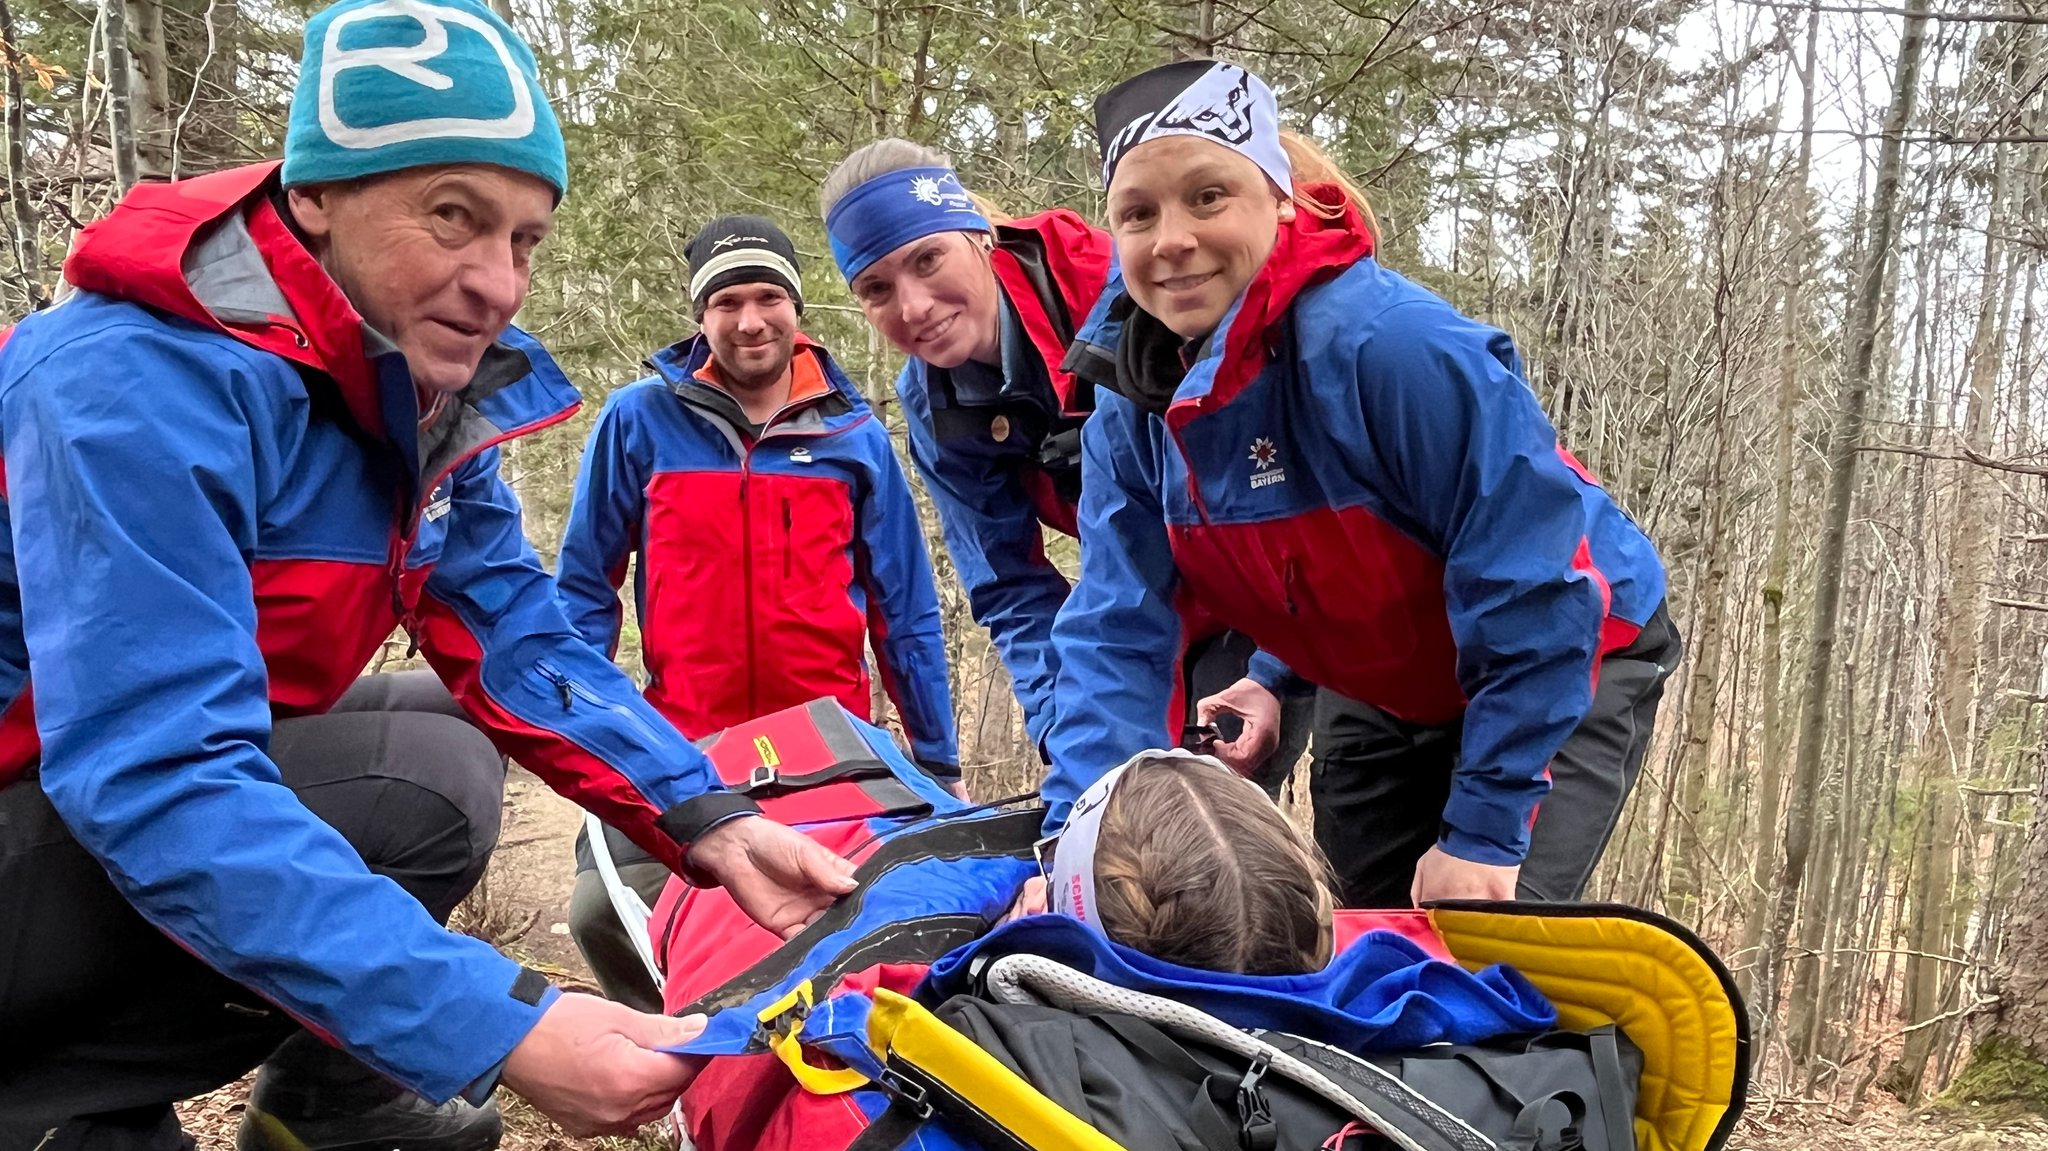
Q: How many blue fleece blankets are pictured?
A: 1